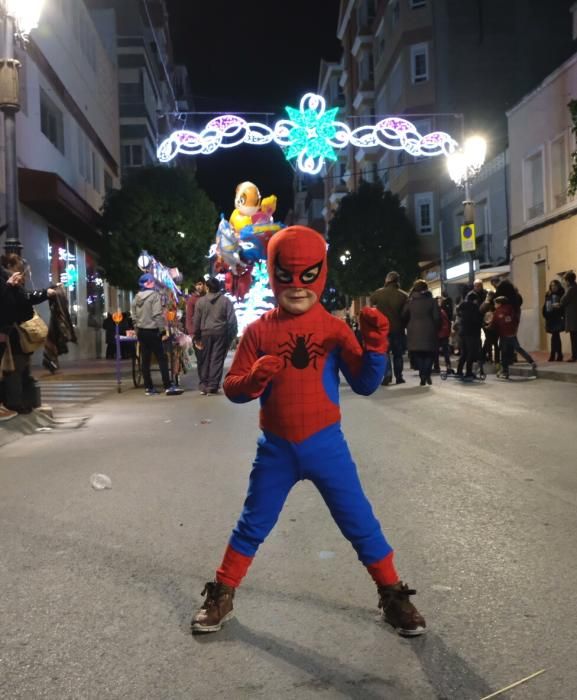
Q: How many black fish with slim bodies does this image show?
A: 0